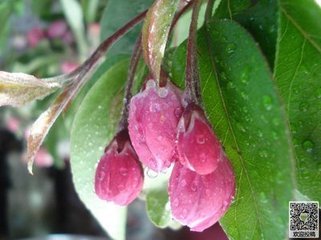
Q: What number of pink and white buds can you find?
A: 4